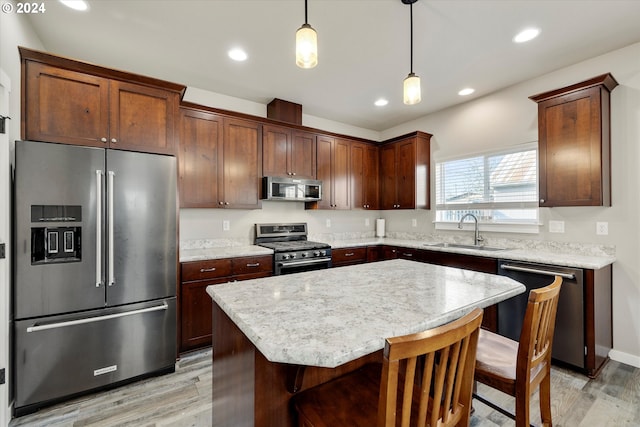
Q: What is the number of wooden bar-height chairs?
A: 2